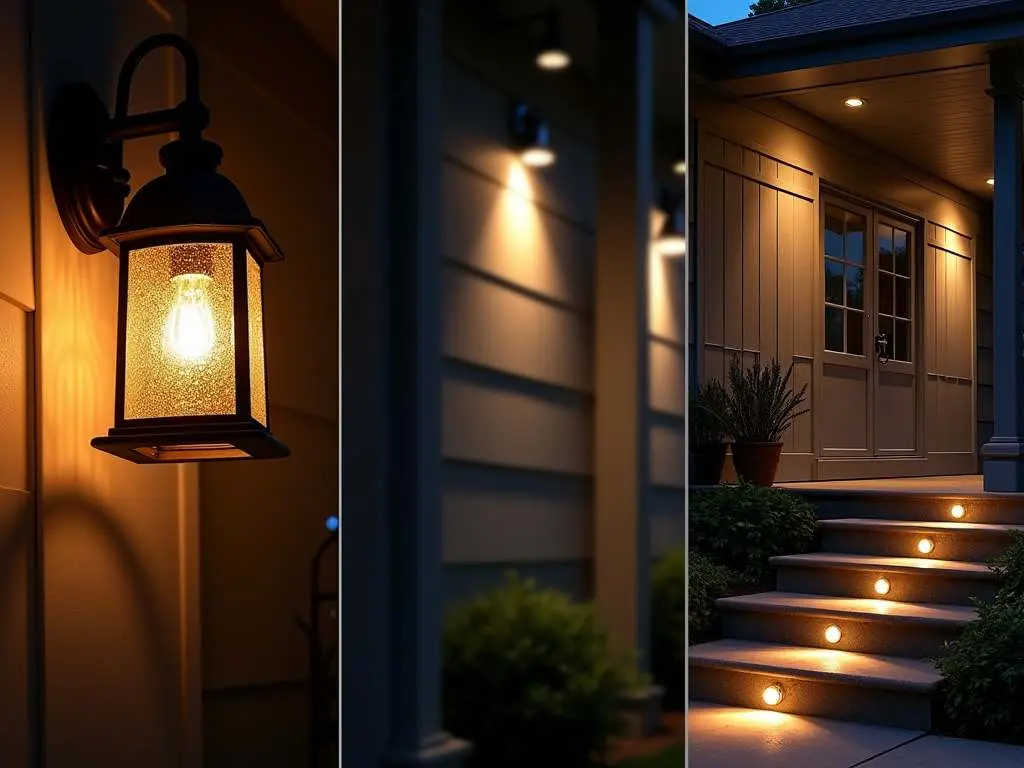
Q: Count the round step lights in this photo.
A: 5